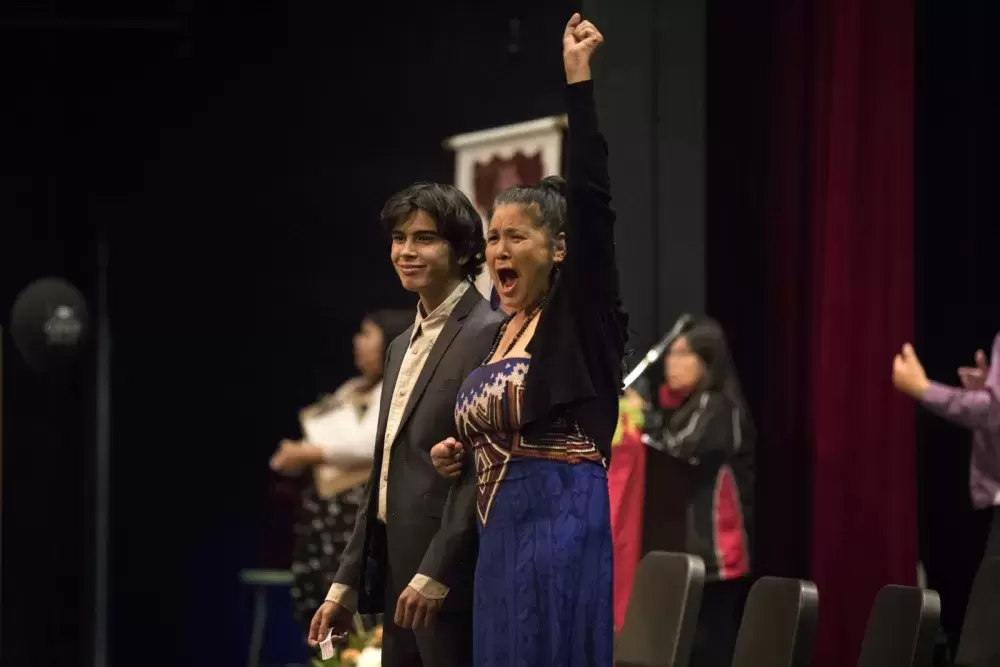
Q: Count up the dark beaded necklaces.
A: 1